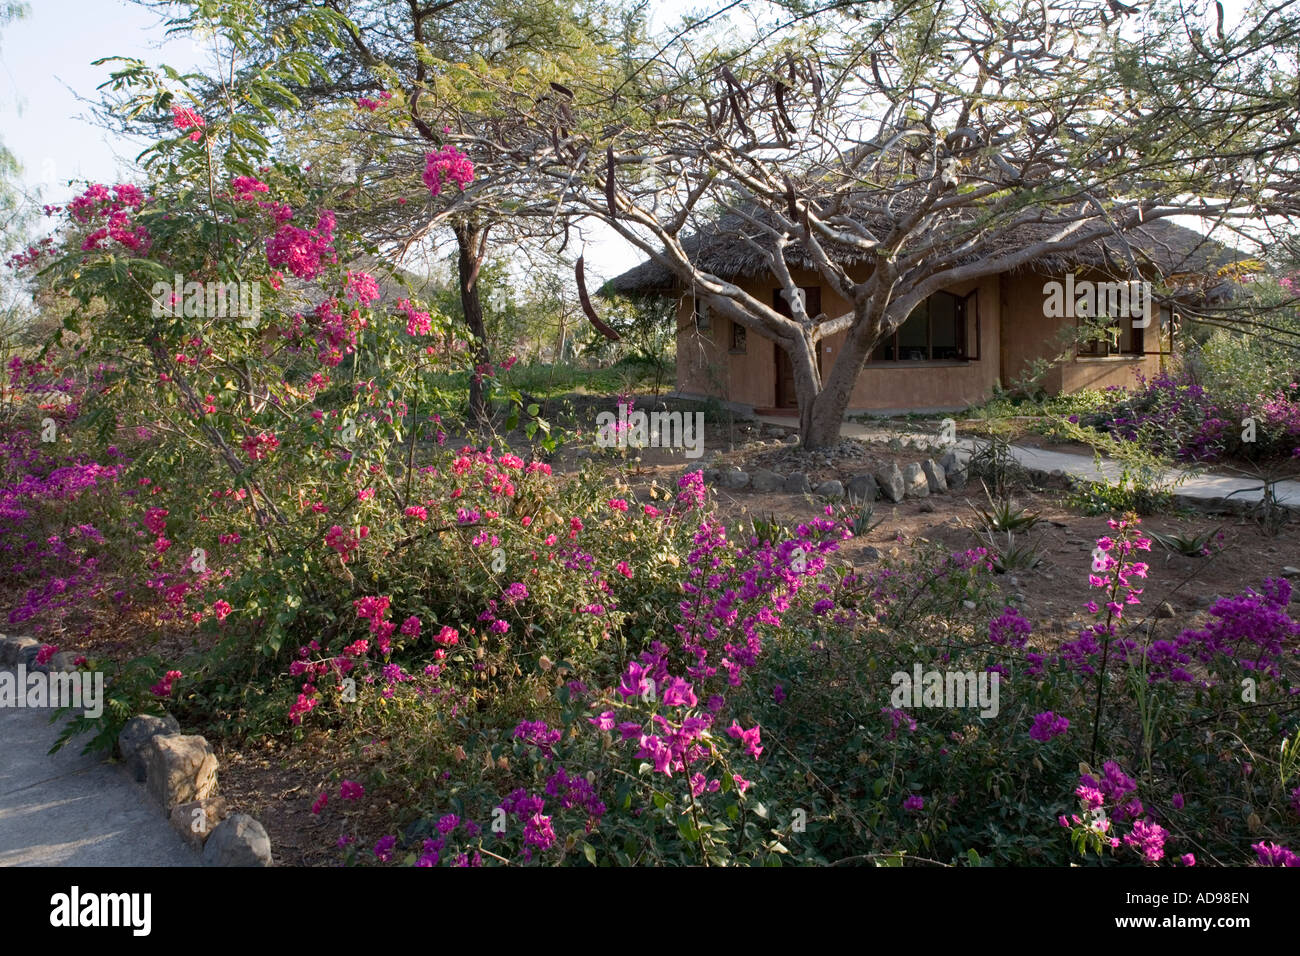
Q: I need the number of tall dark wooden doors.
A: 1